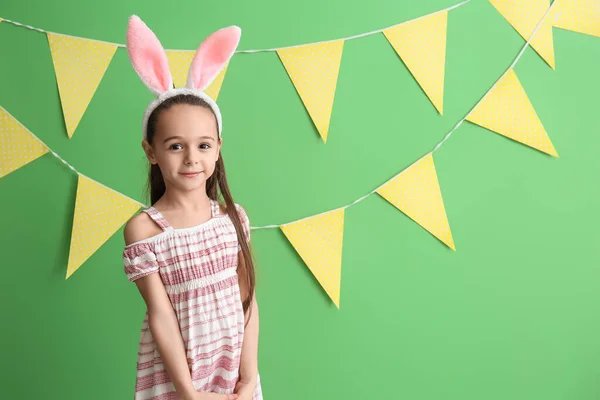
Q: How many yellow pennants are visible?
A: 11